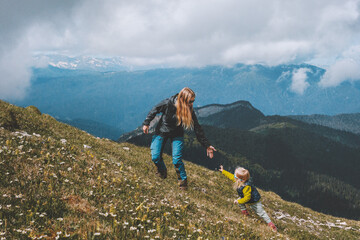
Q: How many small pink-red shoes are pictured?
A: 2